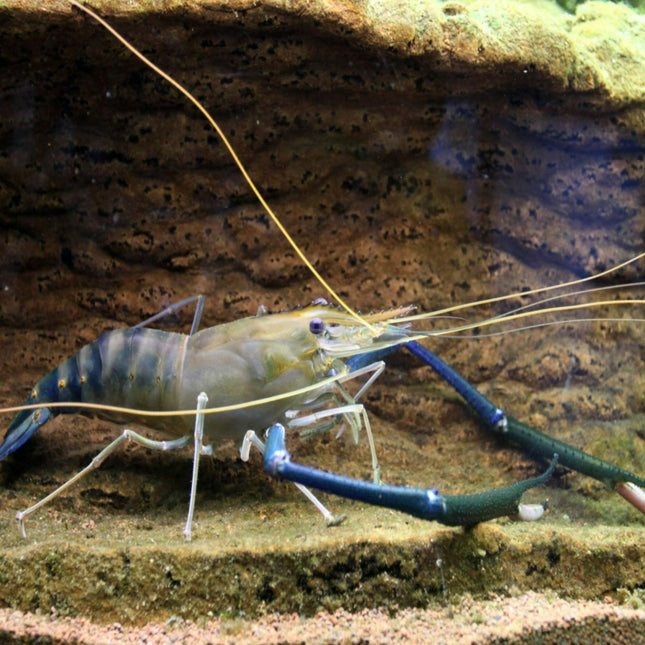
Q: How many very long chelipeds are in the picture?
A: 2